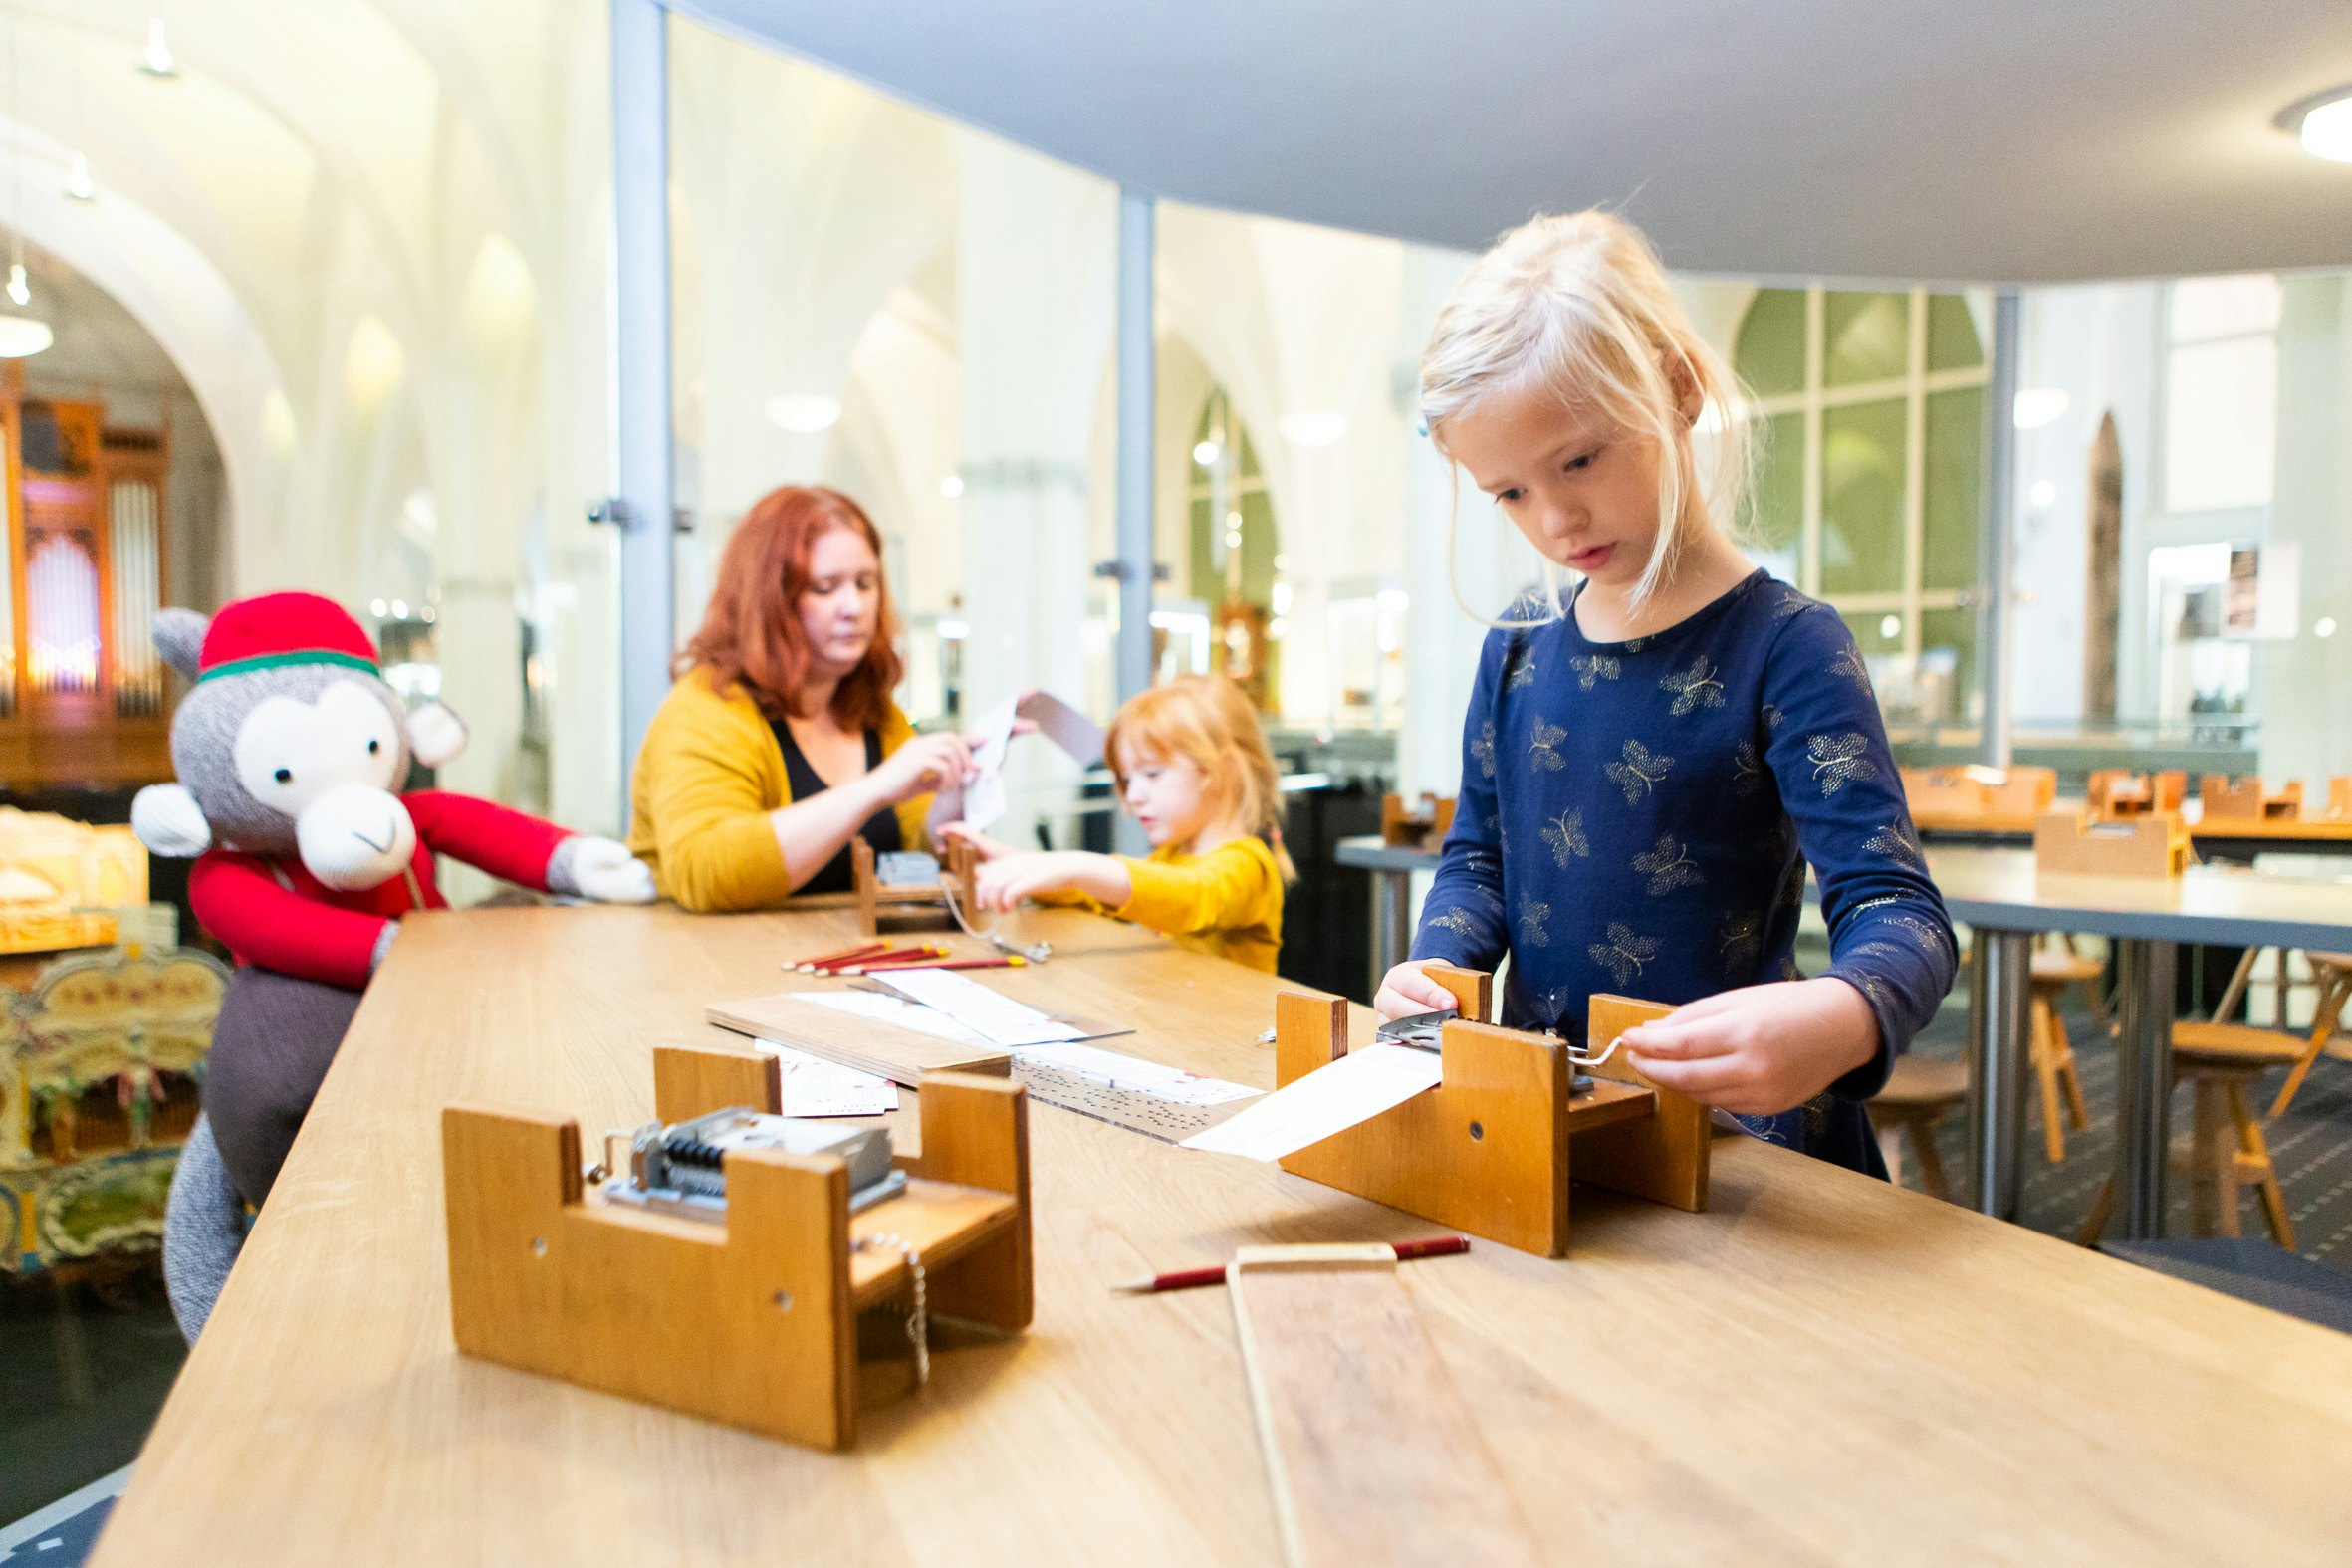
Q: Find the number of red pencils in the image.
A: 5